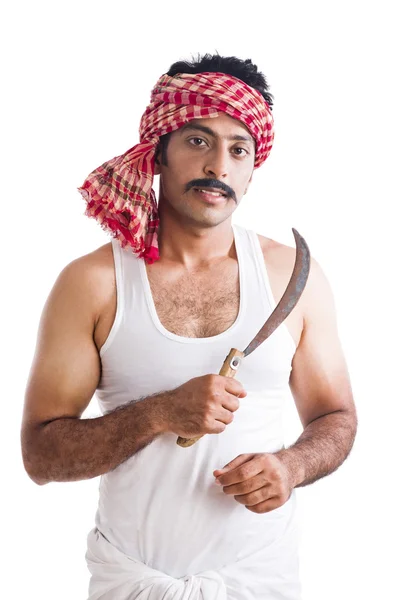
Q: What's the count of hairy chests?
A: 1